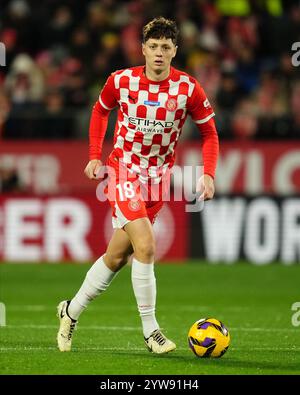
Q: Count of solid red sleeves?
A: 2